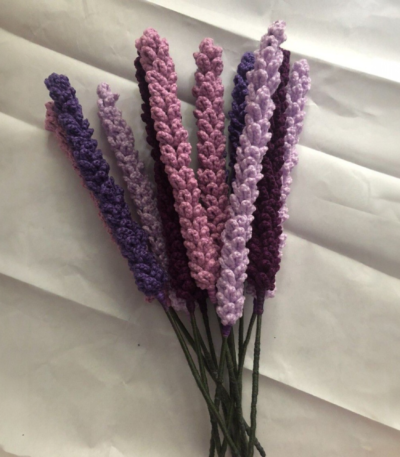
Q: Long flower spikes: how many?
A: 10